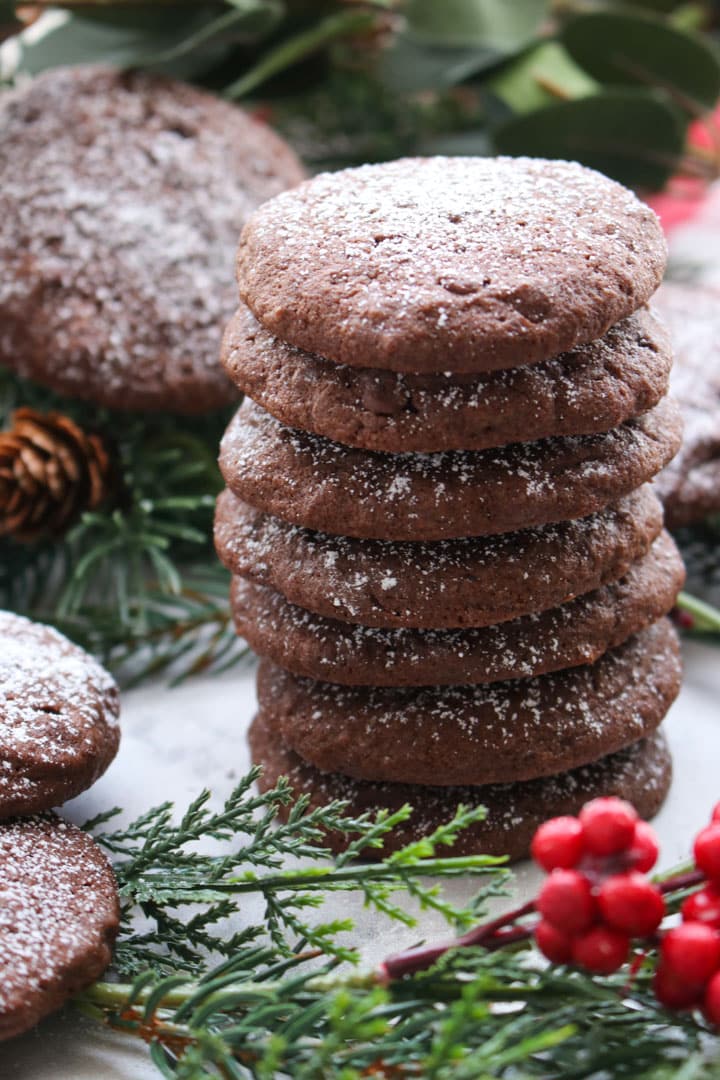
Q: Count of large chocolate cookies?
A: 11